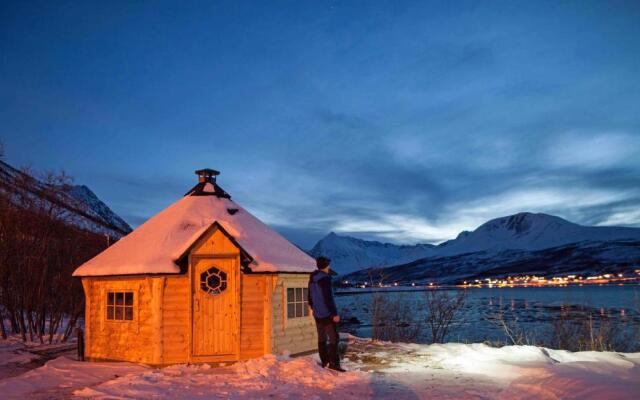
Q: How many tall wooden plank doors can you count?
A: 1